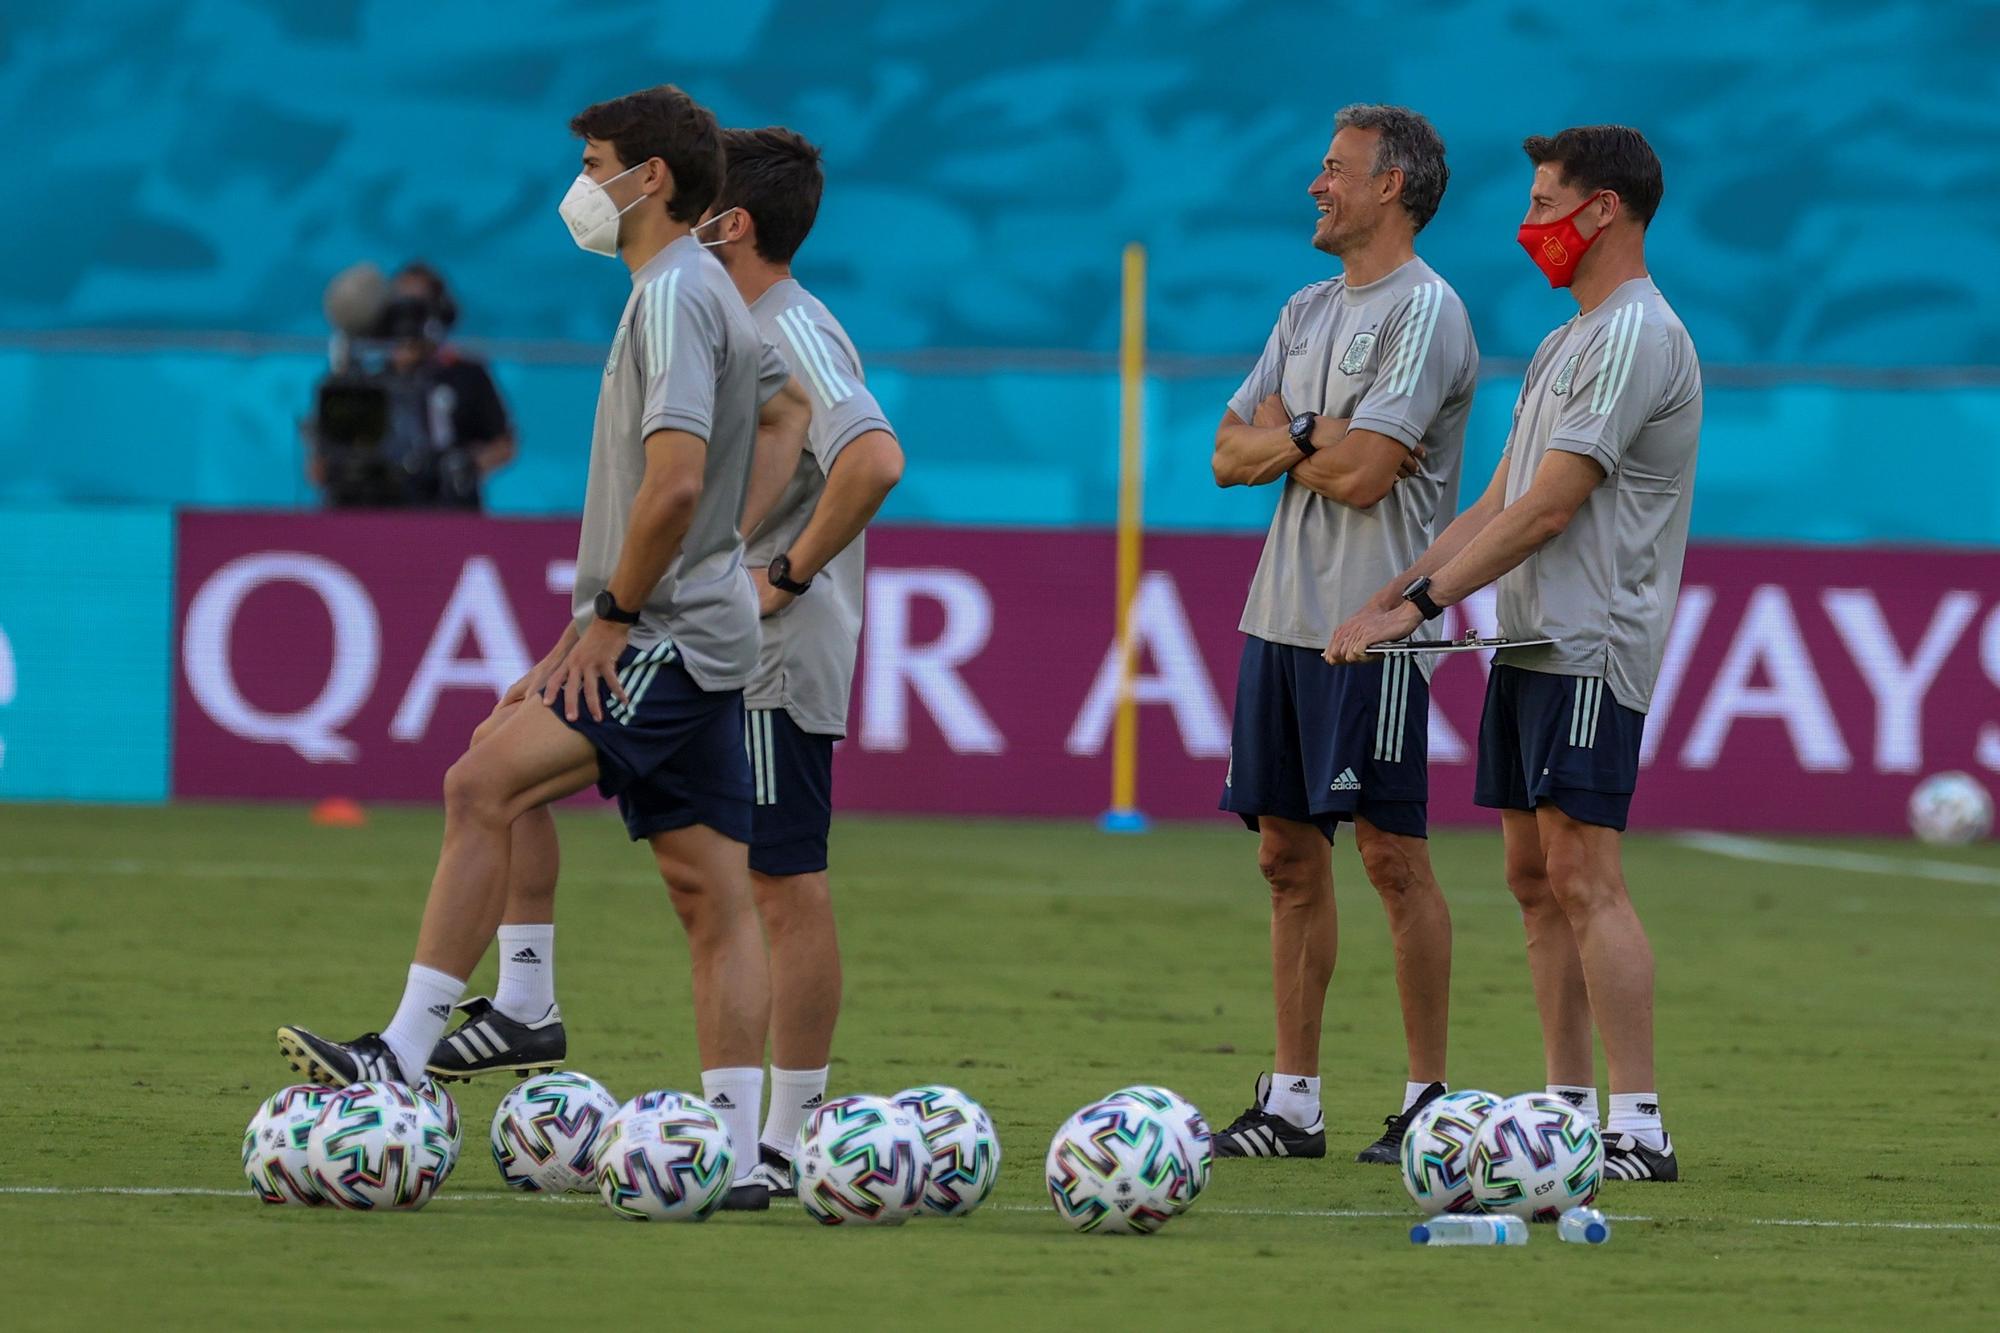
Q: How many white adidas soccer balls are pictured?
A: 12